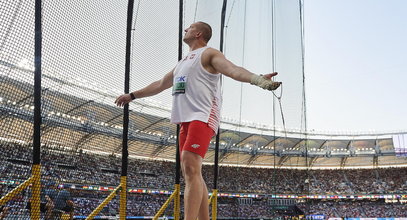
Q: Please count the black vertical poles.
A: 4